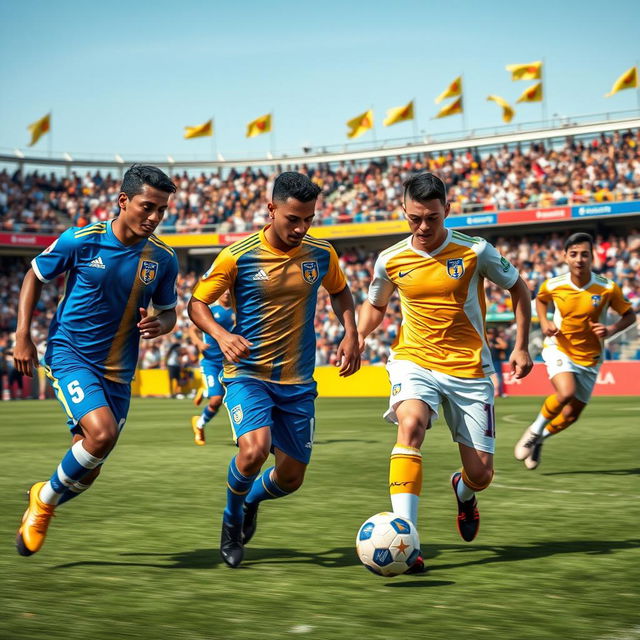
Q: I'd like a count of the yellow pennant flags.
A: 11